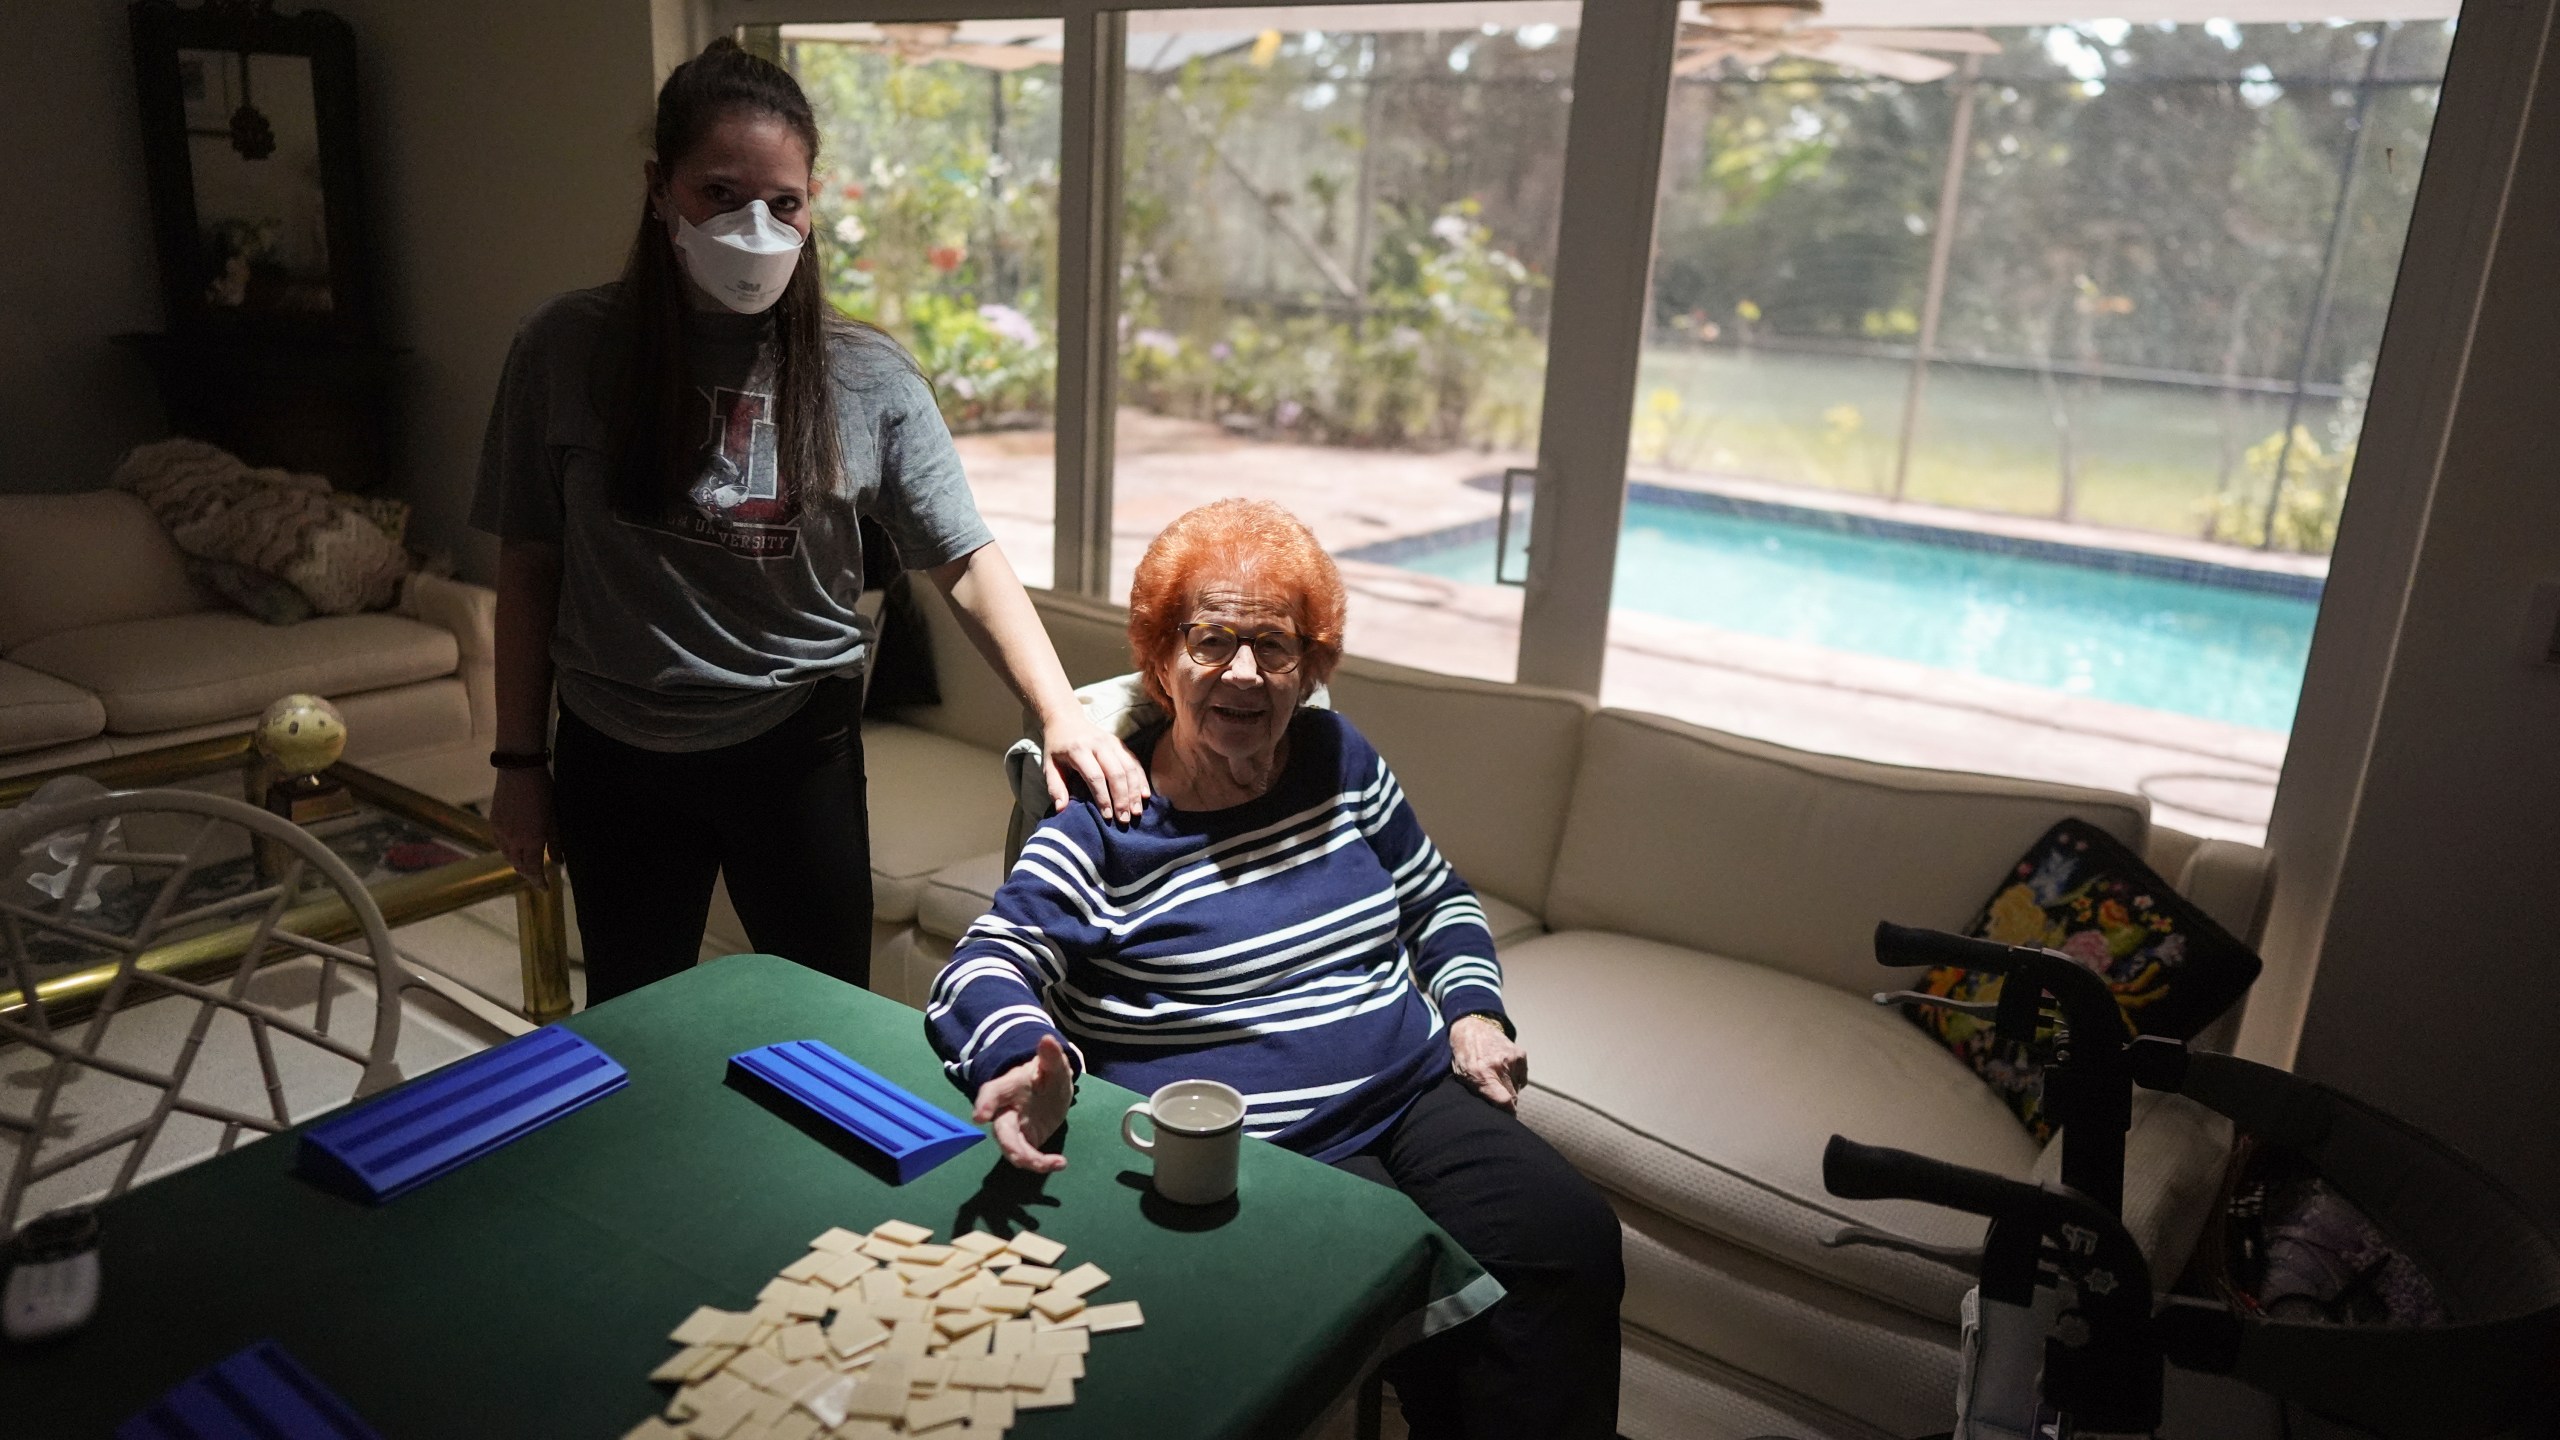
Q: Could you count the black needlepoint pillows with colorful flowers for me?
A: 1